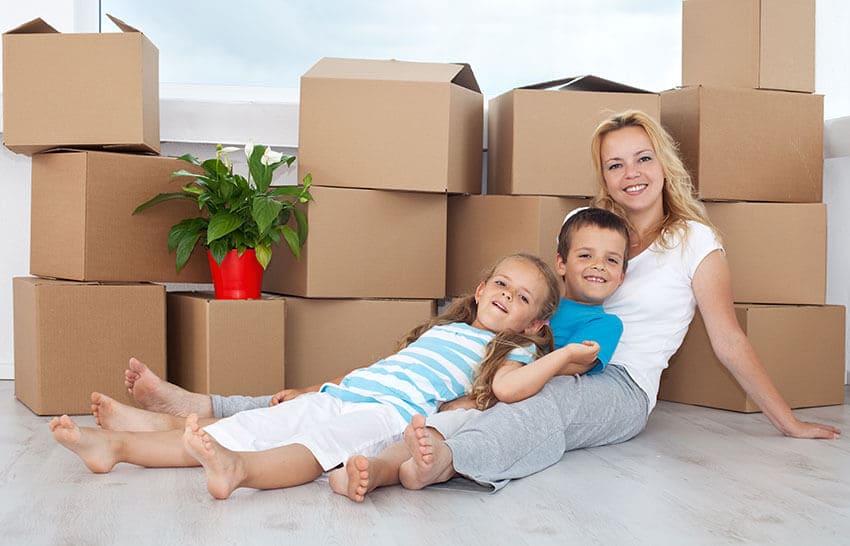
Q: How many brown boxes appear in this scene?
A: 13